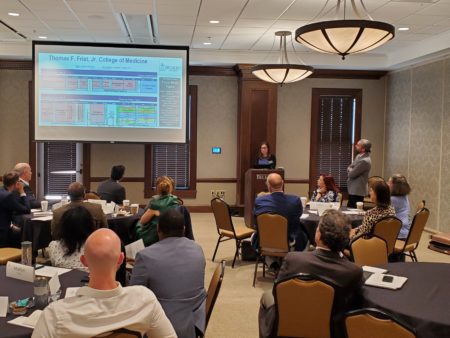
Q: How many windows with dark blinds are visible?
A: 3